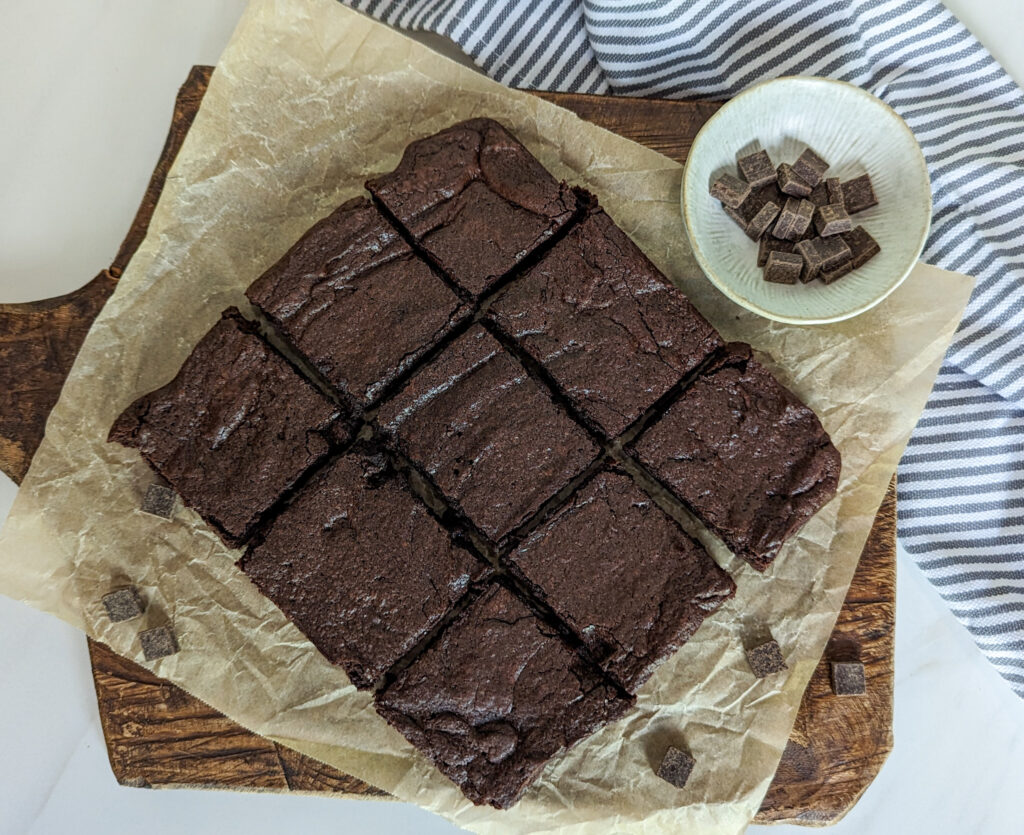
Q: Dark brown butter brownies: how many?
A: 9